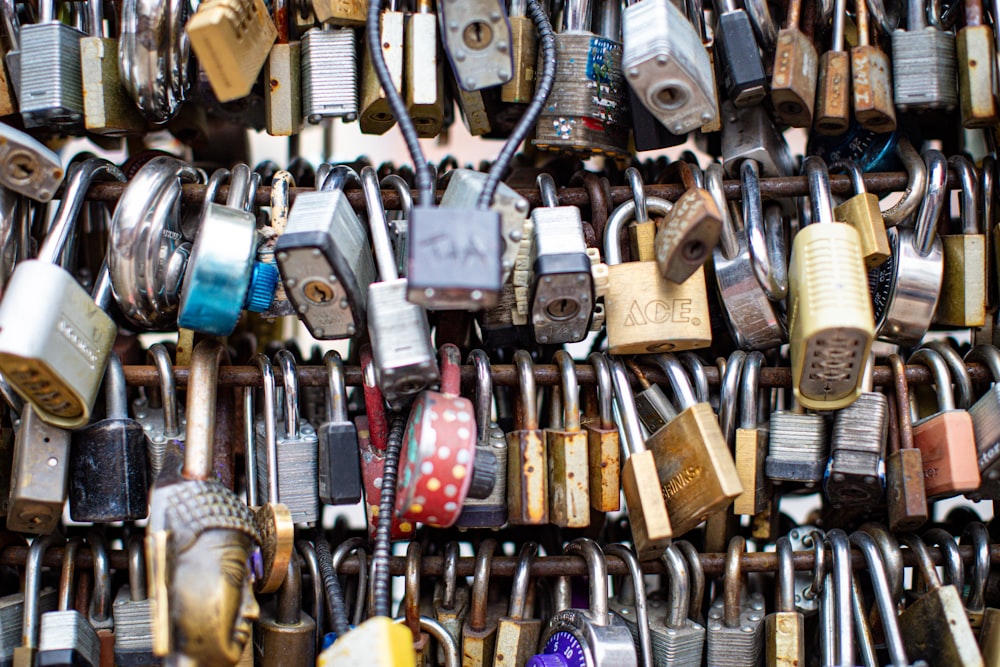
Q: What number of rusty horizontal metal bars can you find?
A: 3